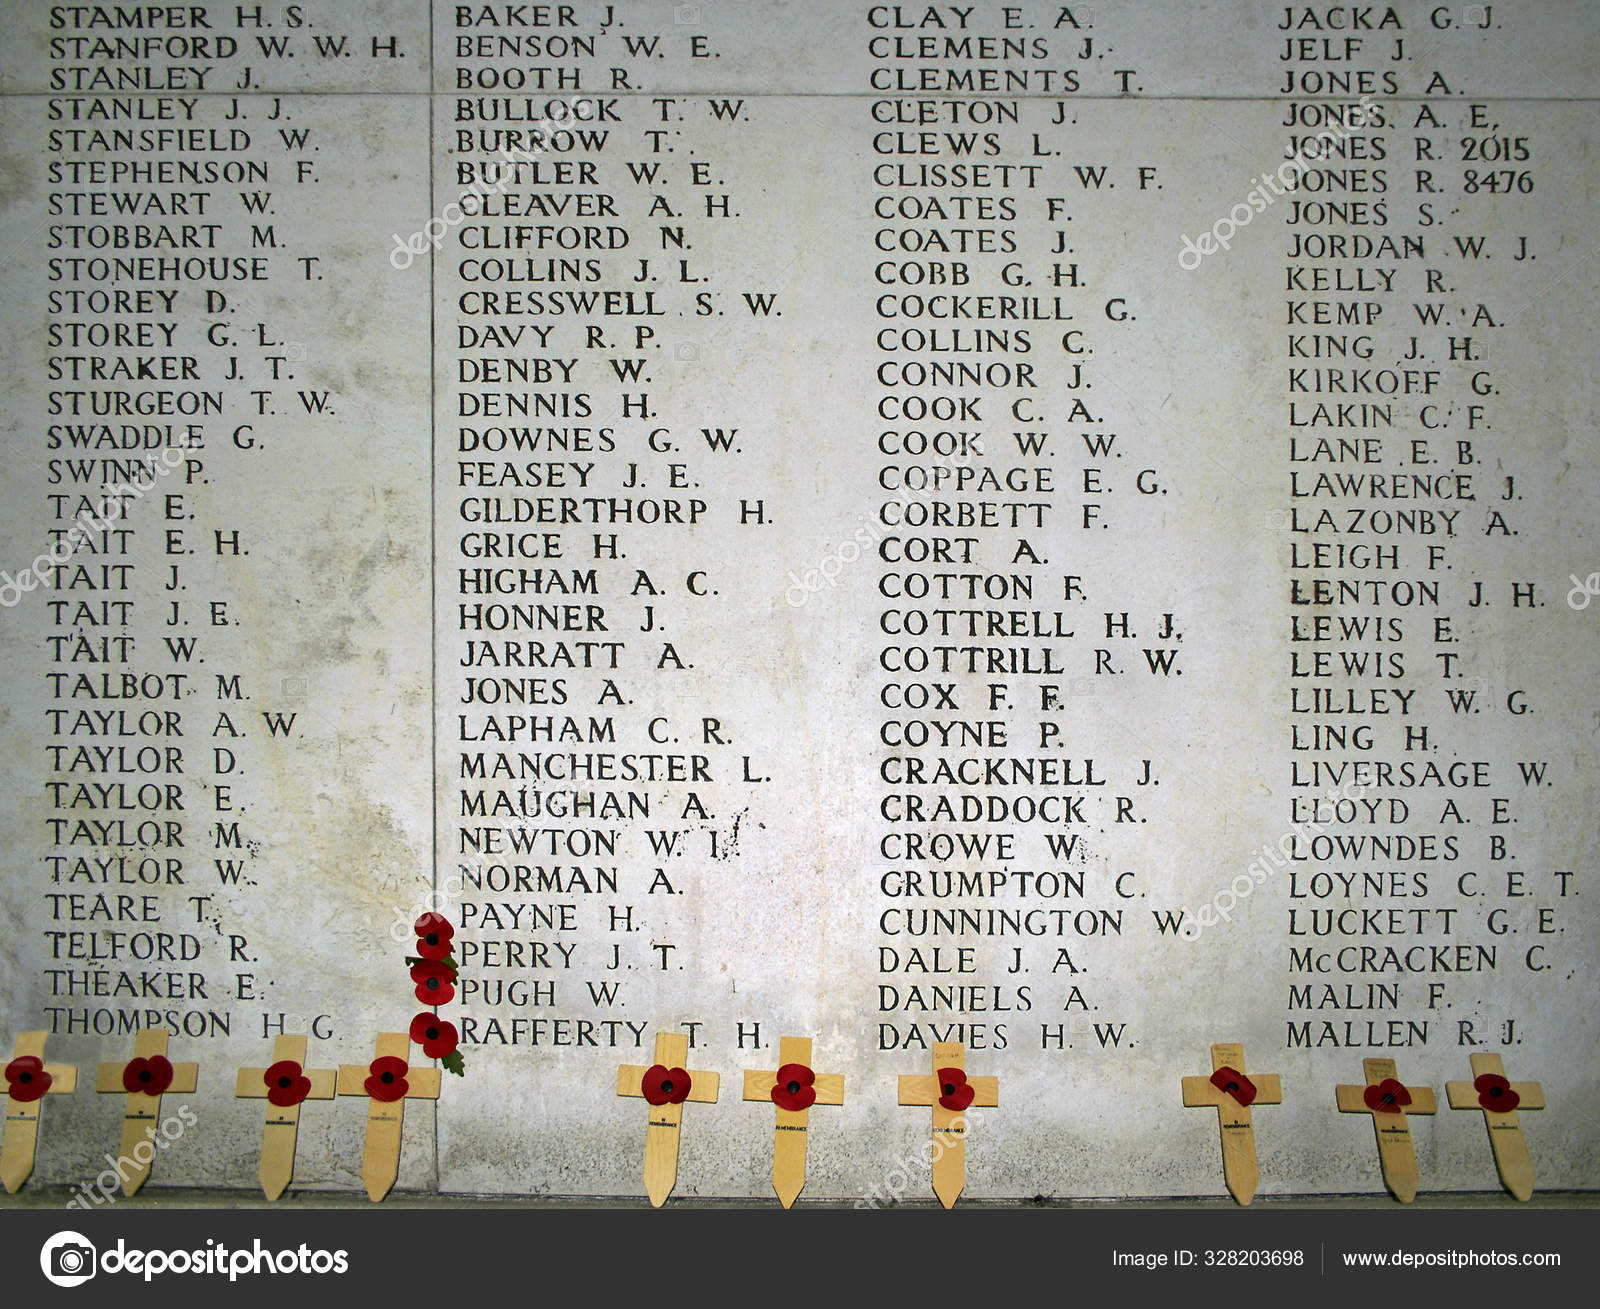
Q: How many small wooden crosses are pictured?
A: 10